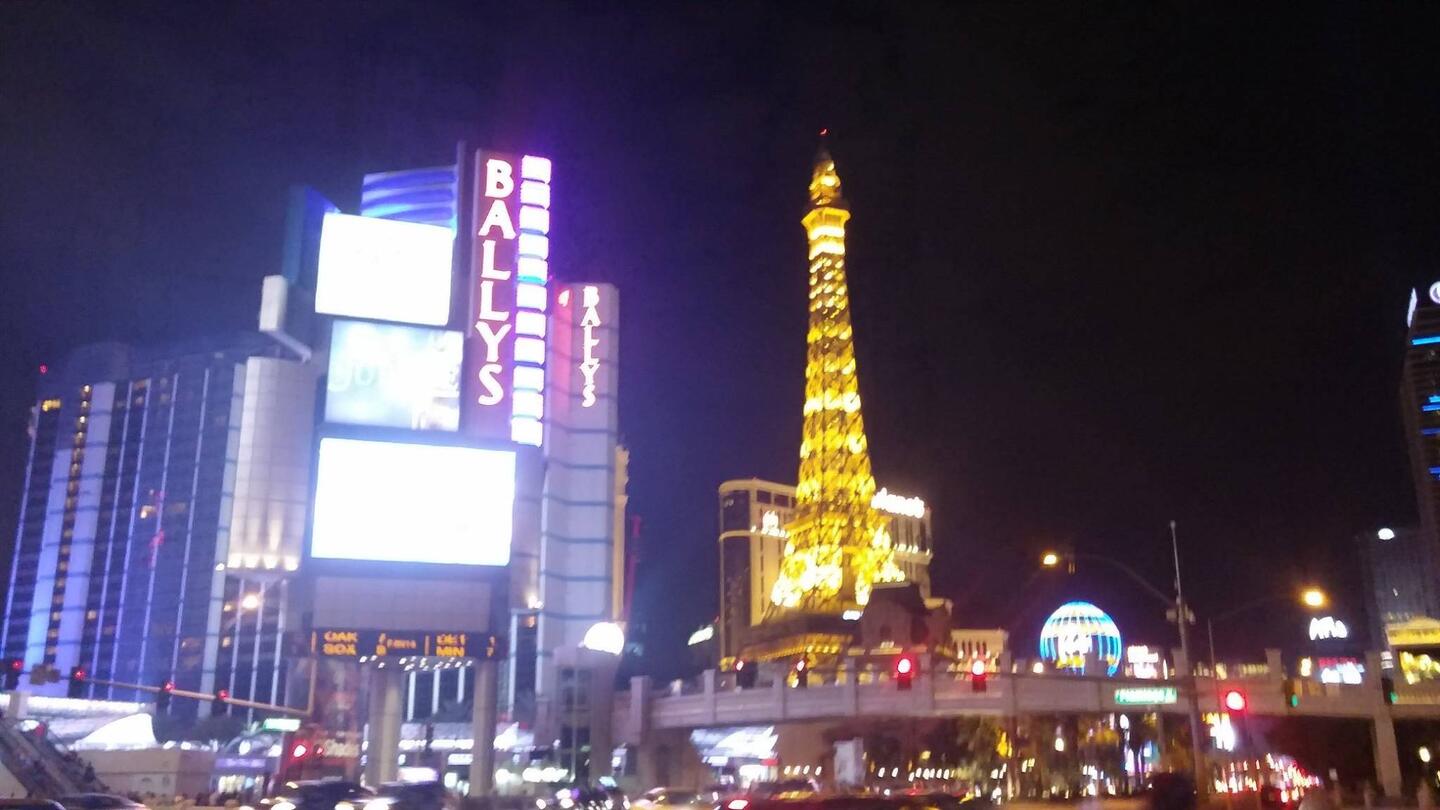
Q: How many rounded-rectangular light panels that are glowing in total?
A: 11